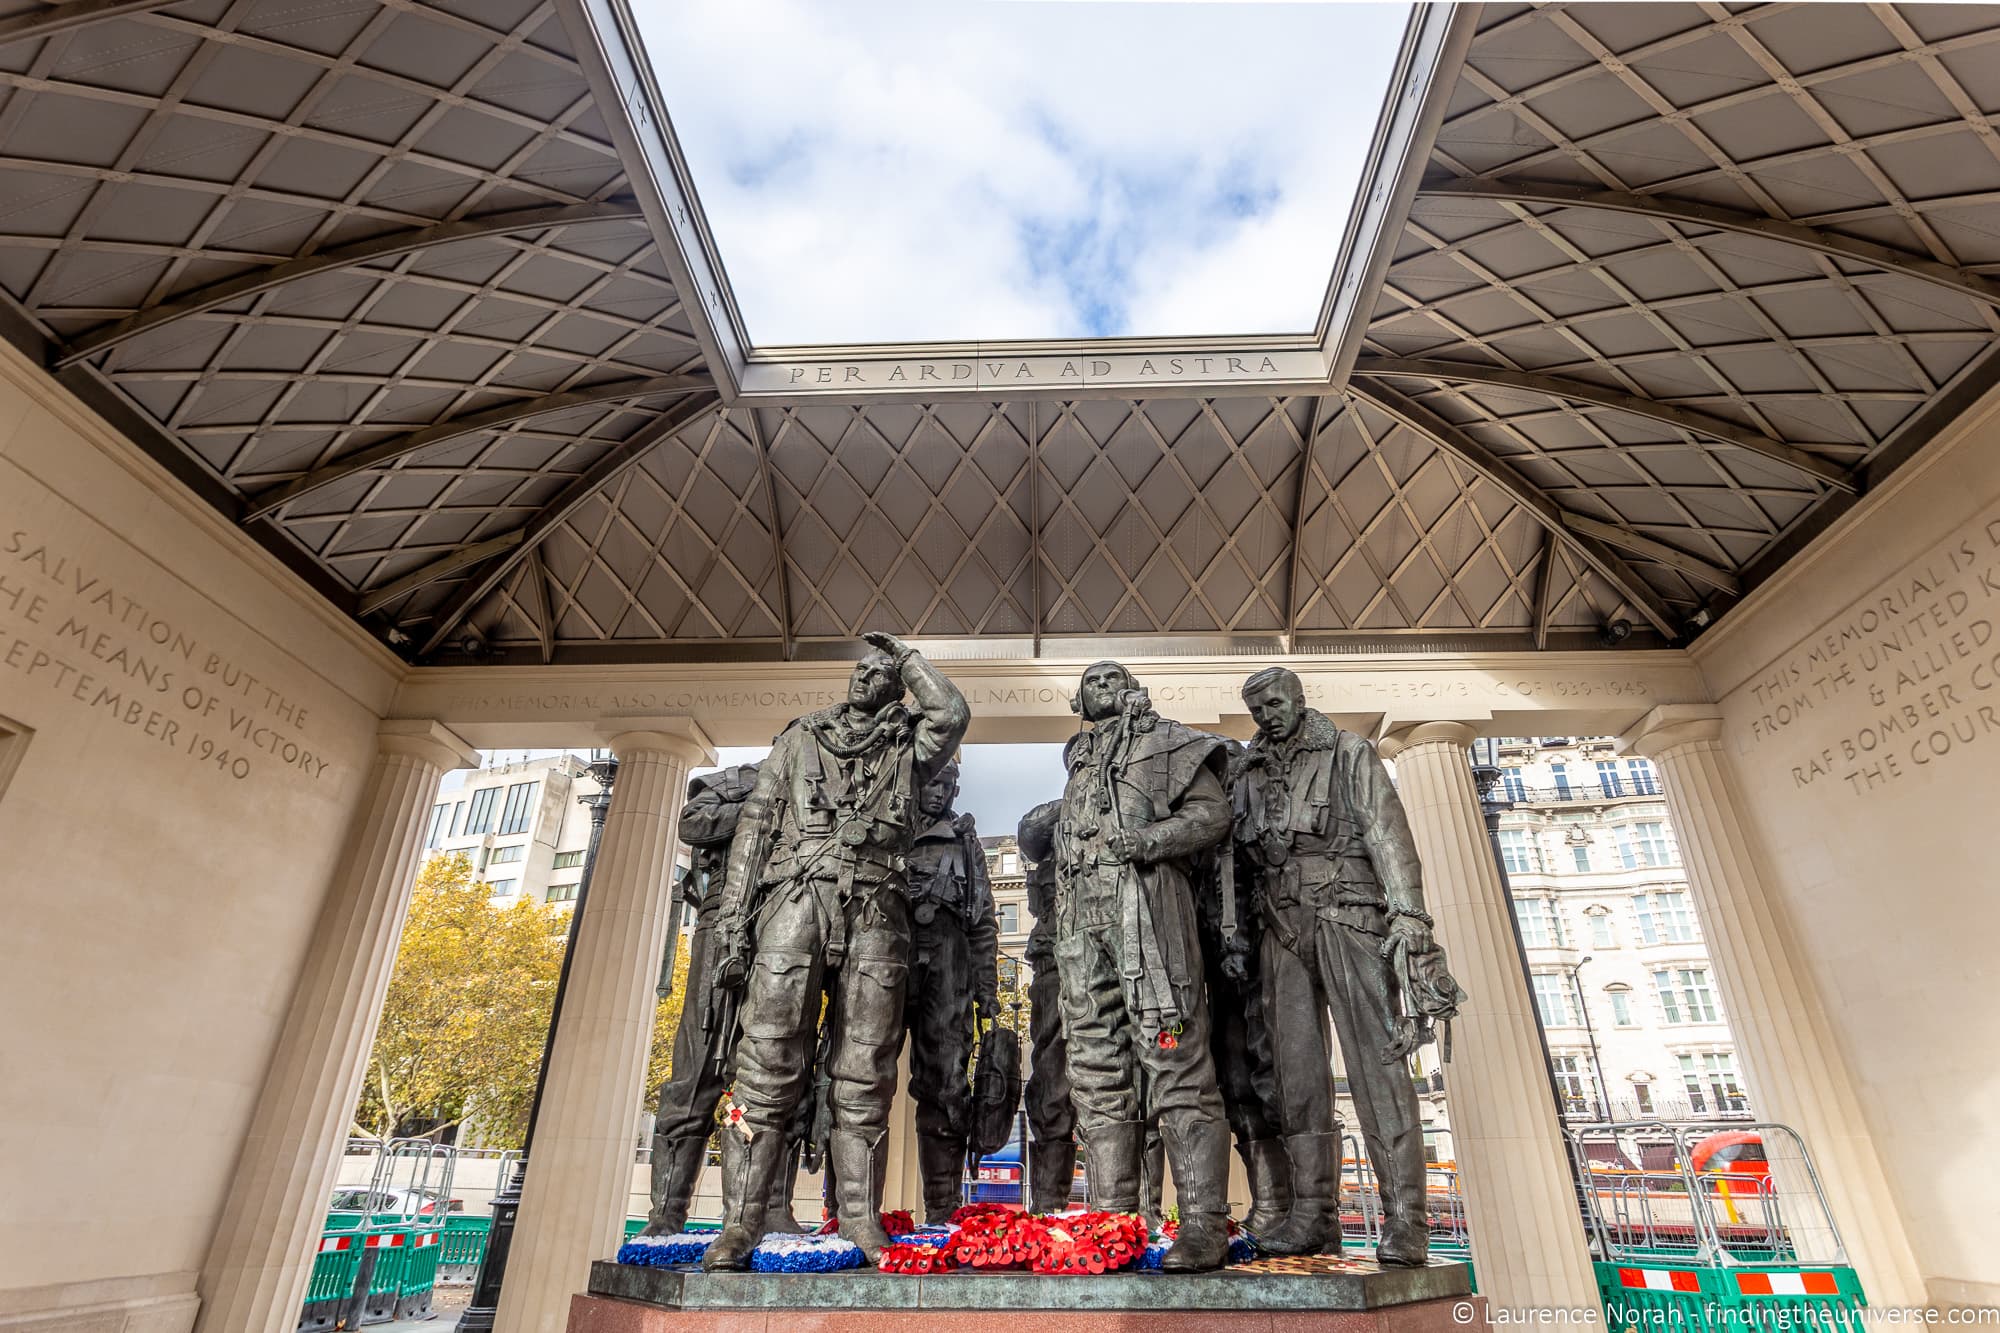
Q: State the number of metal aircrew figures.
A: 7